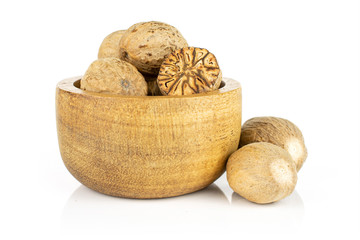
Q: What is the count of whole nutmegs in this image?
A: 5